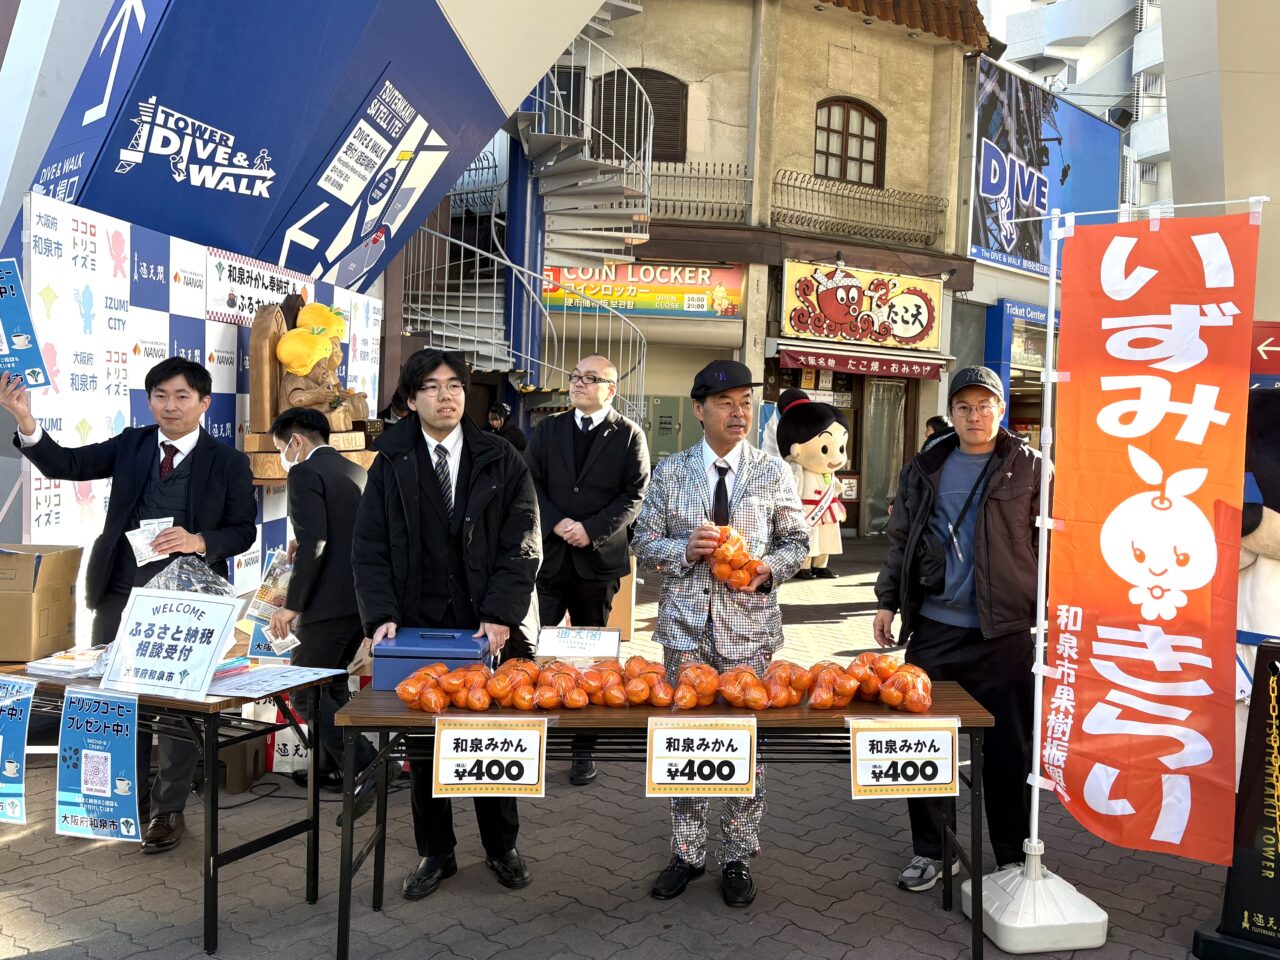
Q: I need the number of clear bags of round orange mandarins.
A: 13